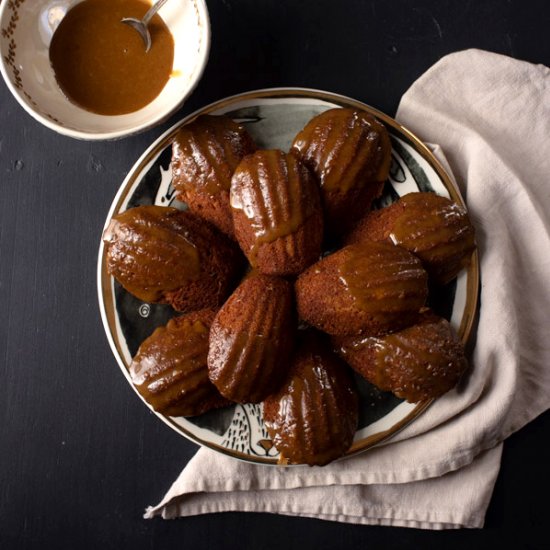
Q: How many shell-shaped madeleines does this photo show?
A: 10